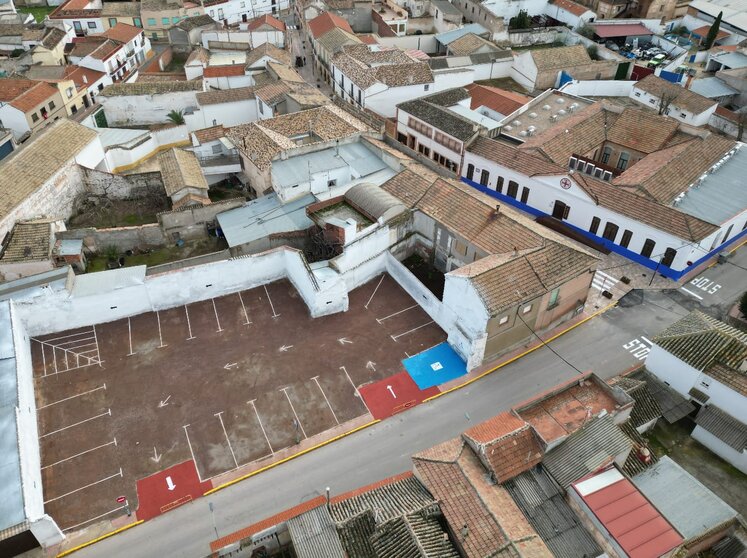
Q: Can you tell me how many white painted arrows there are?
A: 8